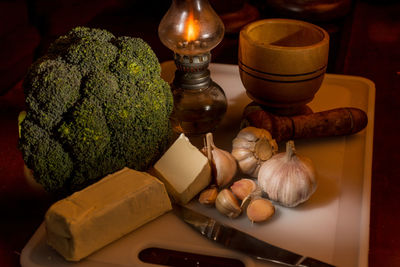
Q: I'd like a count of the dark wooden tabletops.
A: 1